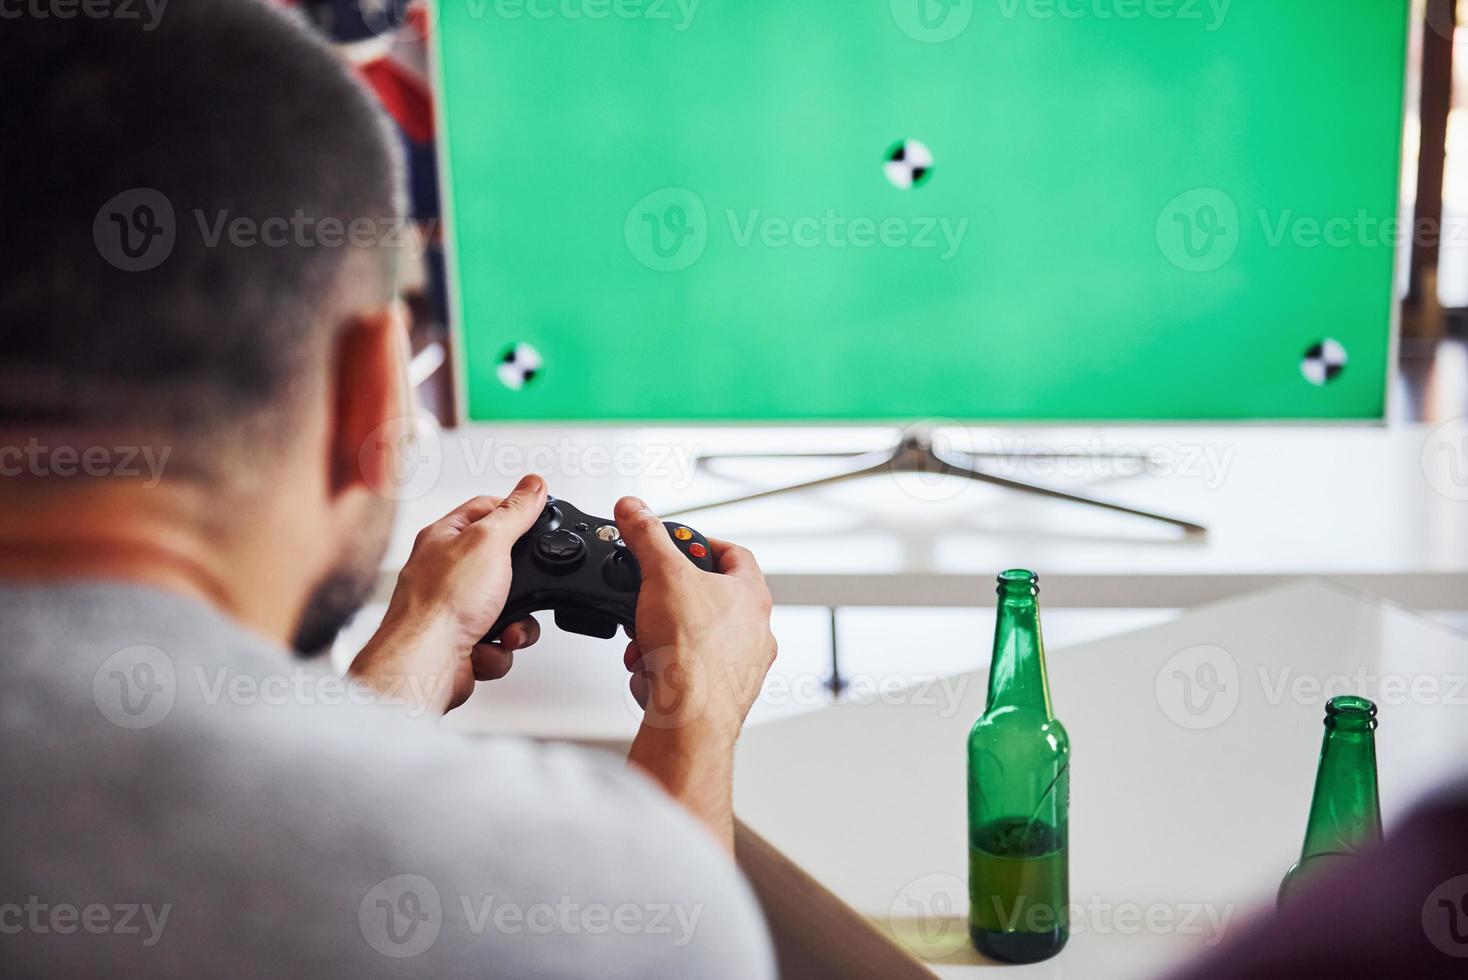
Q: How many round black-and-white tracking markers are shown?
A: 3